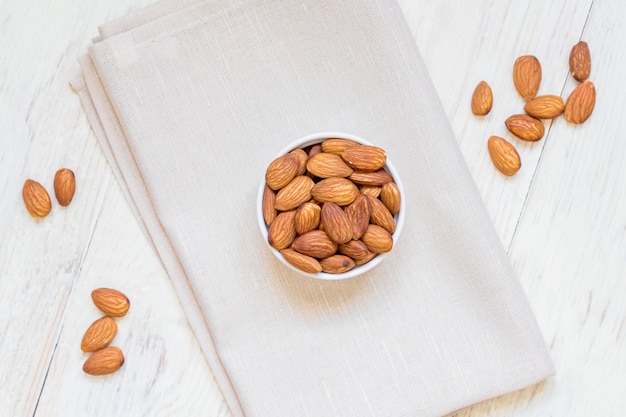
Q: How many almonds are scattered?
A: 12